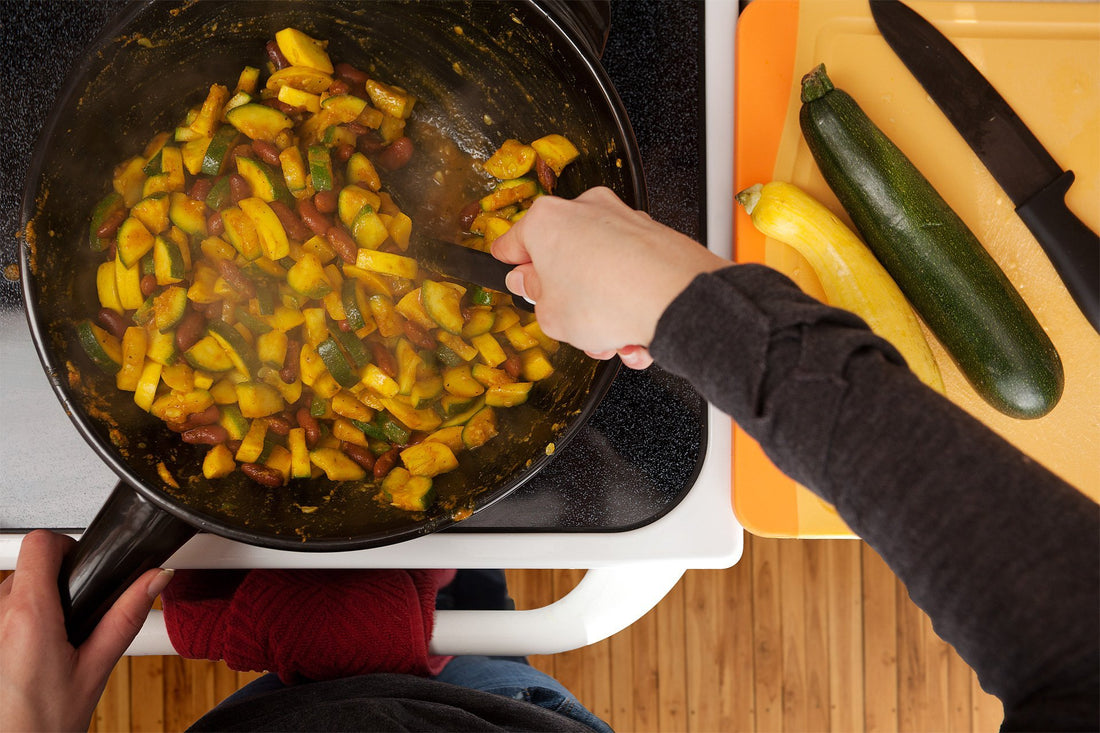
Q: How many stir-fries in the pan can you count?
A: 1